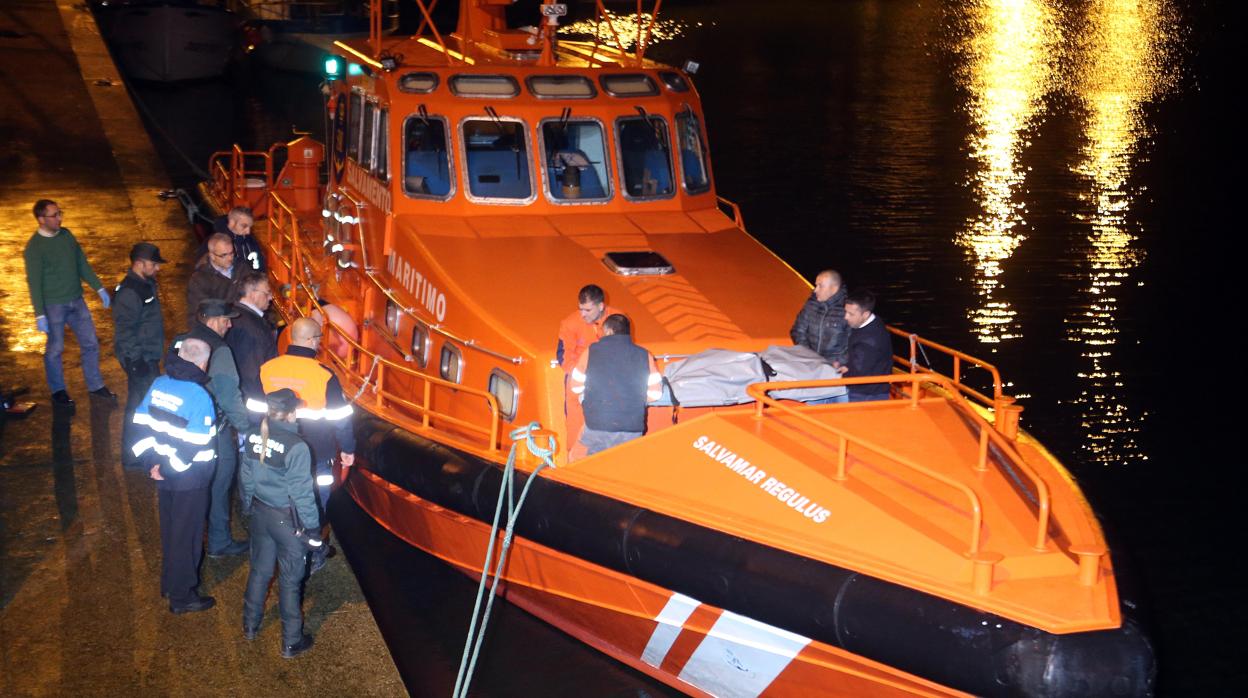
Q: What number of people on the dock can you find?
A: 9